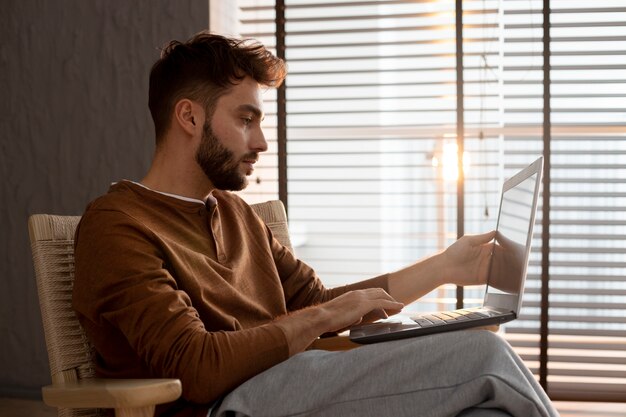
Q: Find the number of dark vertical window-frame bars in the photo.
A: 3